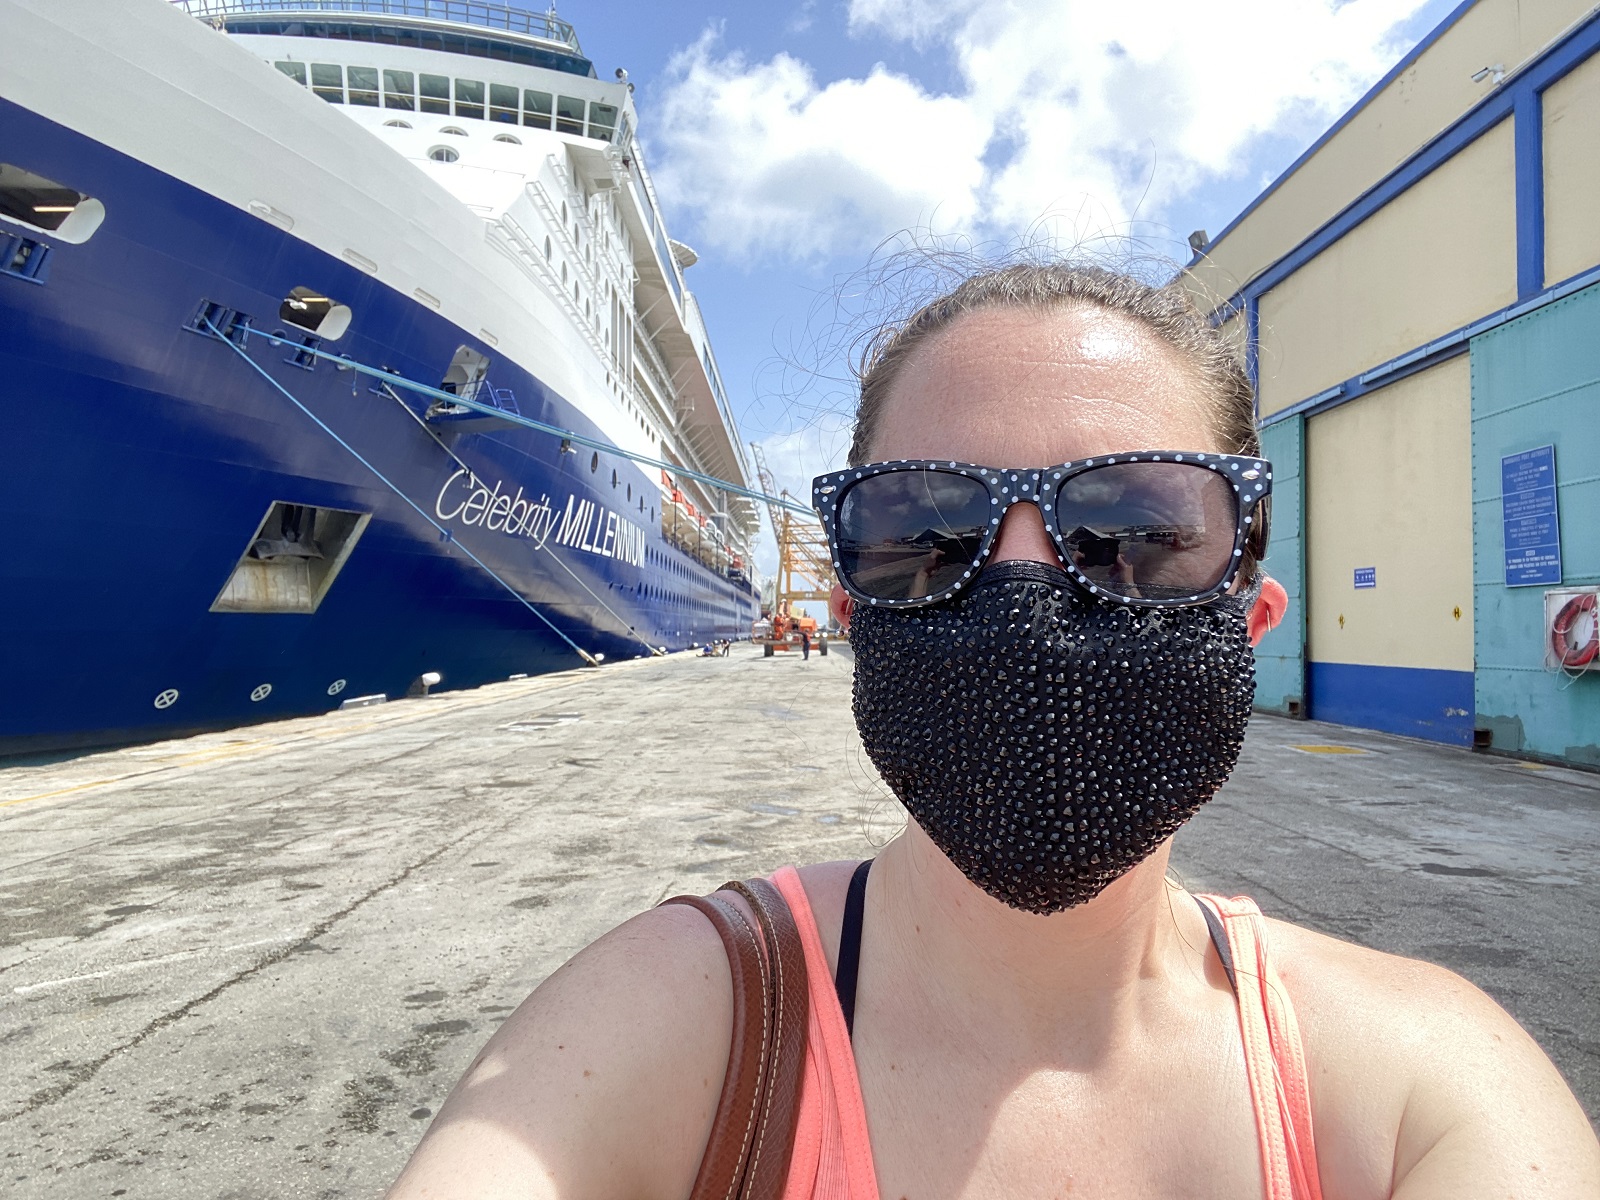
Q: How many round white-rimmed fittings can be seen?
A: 3